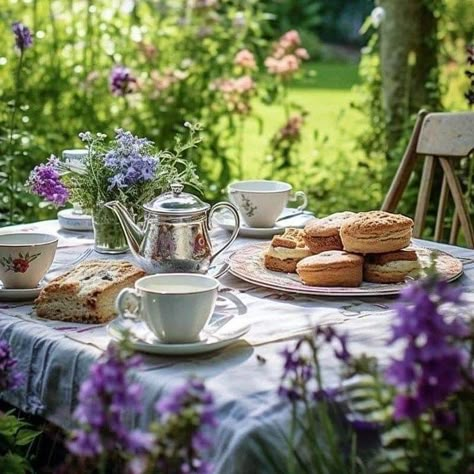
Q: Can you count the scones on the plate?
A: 5